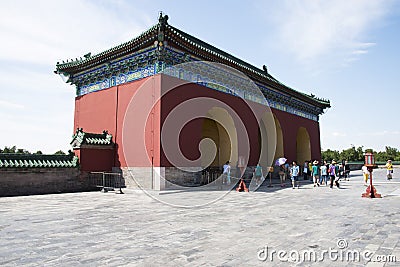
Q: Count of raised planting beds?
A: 0